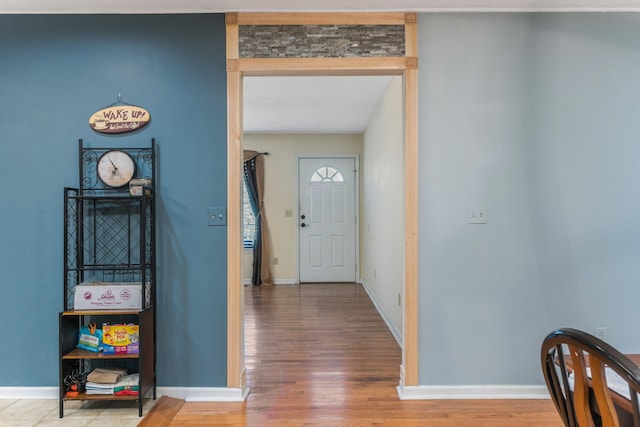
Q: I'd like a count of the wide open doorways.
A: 1